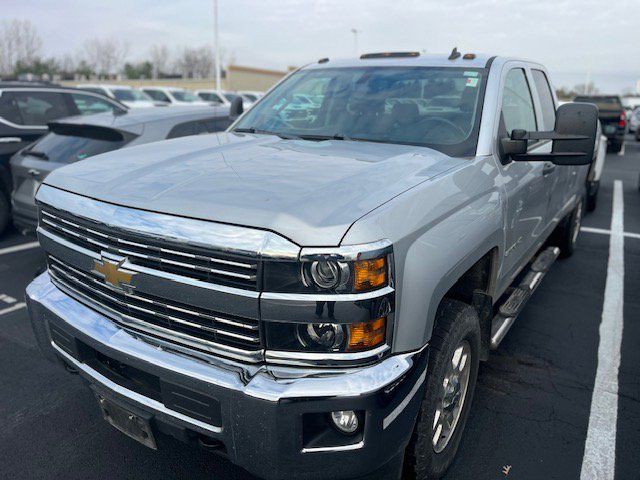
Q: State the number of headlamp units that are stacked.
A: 2